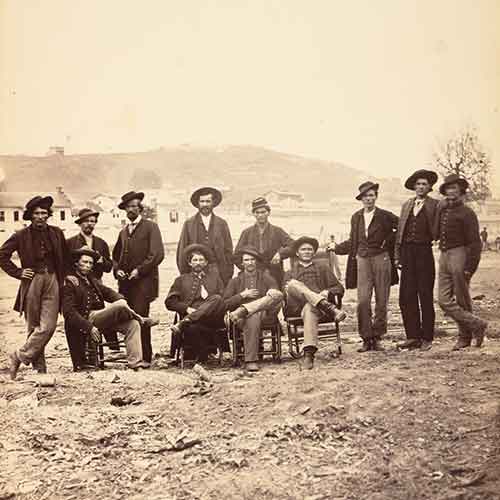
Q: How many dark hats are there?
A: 12